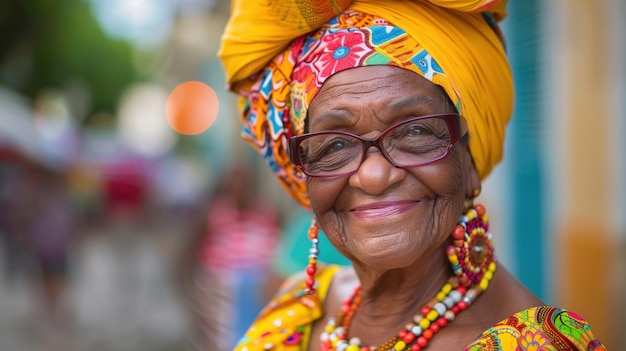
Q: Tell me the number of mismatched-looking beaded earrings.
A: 2